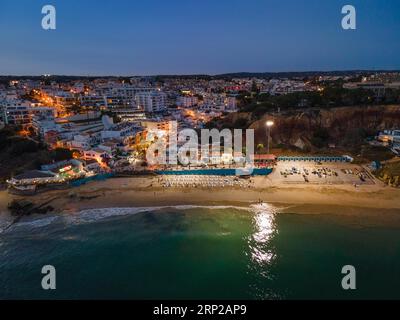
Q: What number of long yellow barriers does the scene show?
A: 0